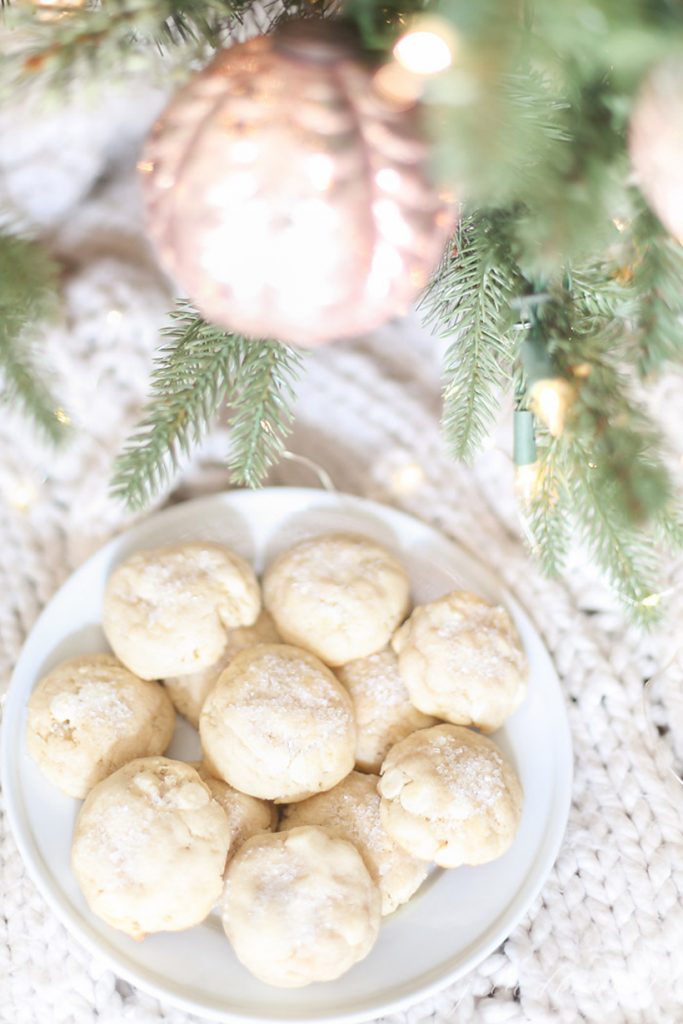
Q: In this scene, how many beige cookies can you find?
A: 12